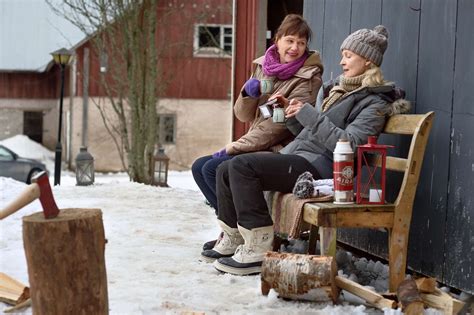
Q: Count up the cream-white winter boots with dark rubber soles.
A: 2